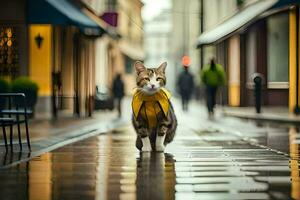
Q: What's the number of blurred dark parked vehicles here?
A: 1